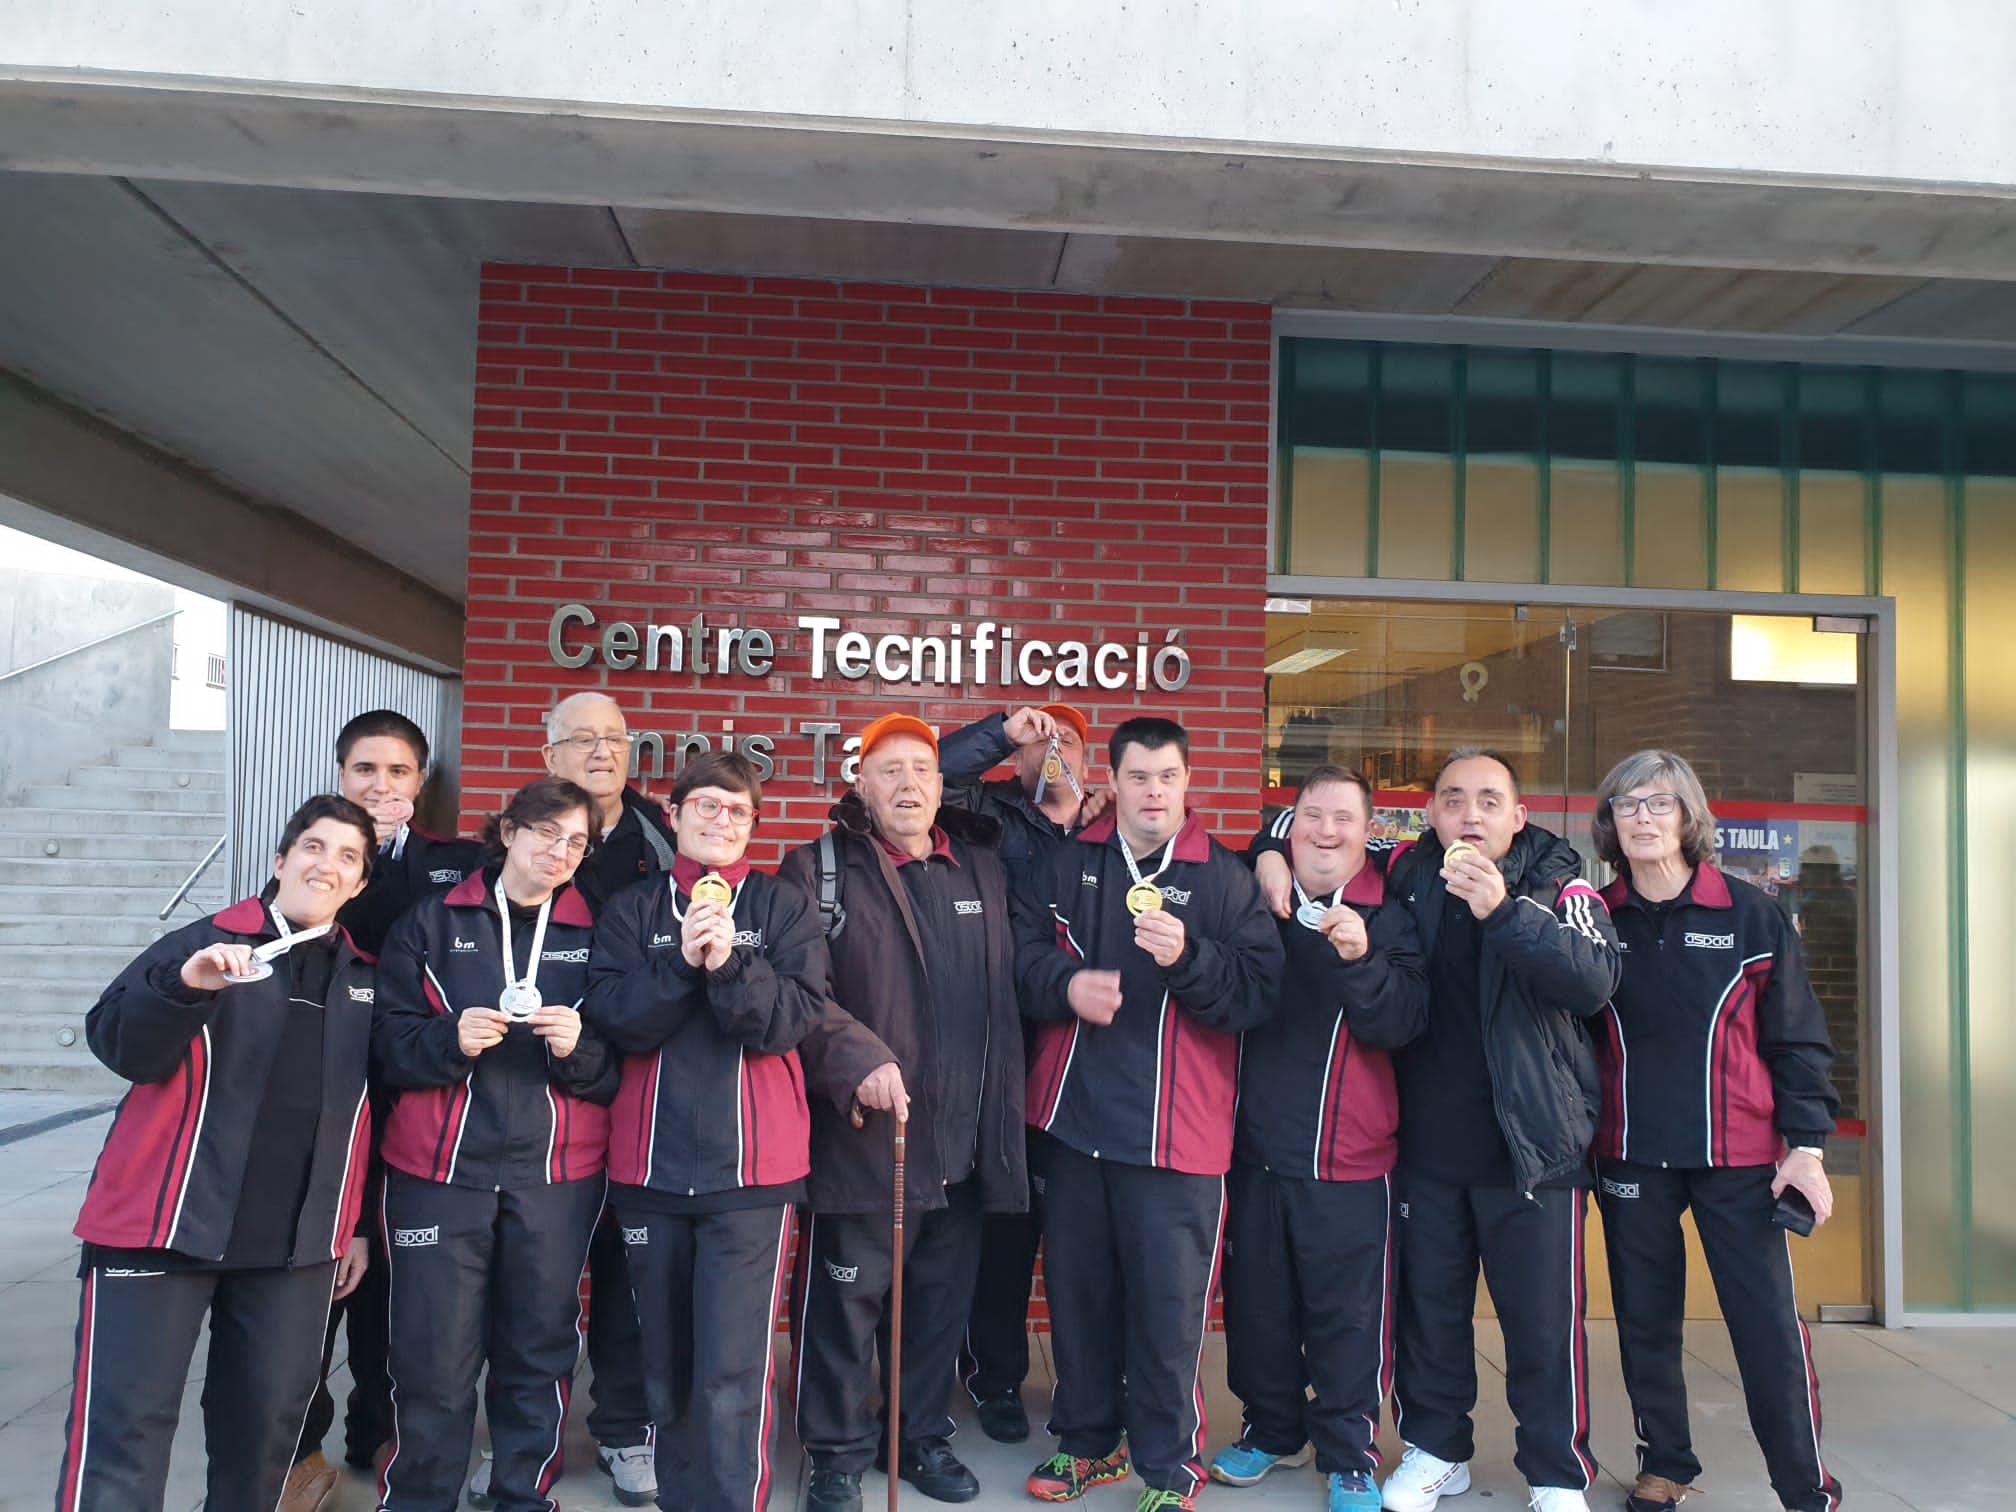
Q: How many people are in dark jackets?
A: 11